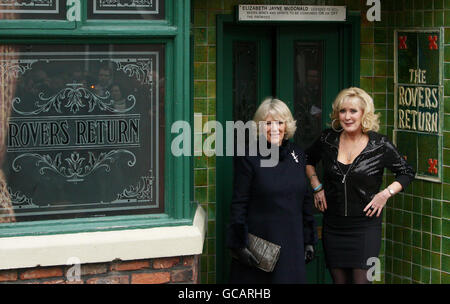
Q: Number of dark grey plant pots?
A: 0